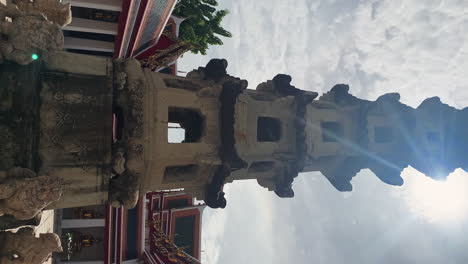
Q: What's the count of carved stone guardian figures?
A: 4